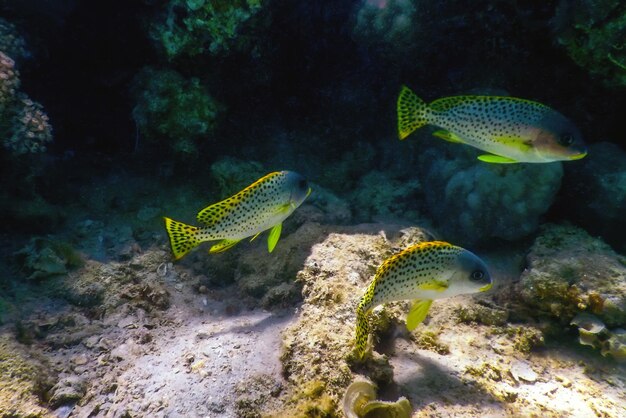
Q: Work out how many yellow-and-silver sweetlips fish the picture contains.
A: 3